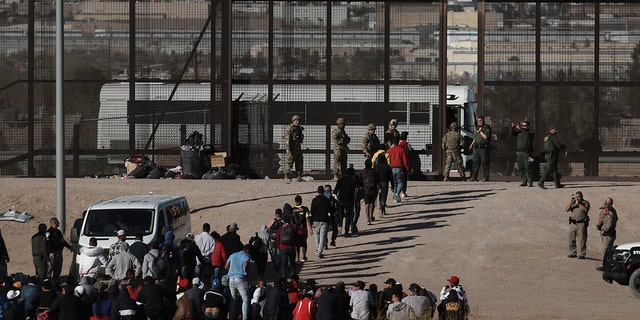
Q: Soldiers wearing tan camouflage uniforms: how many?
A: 5